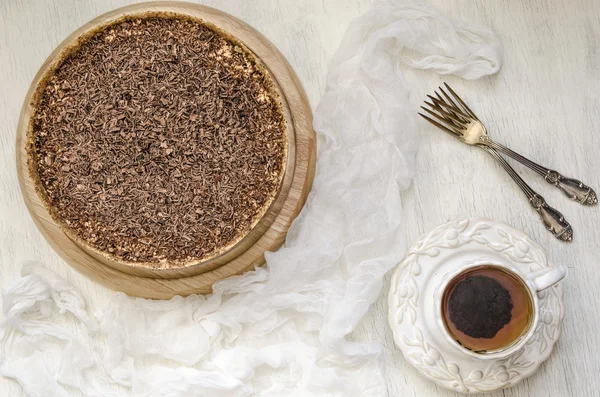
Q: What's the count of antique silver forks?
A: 2